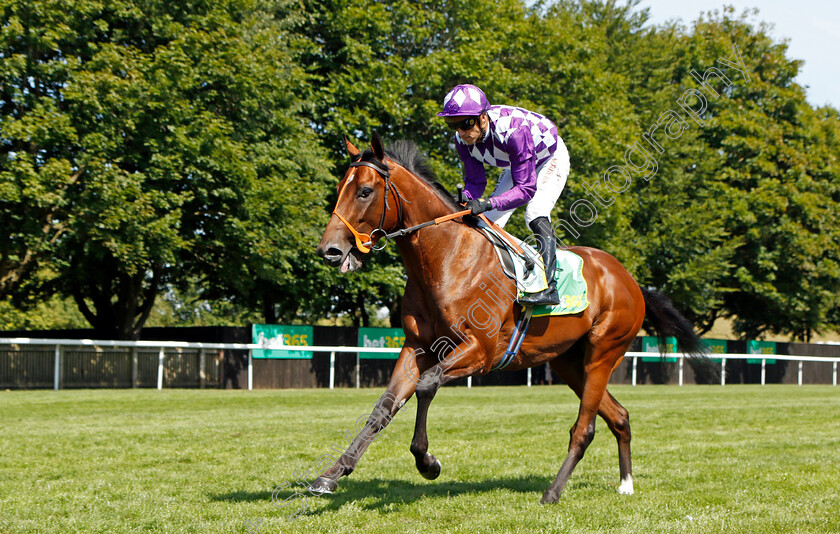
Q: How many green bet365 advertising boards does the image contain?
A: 5